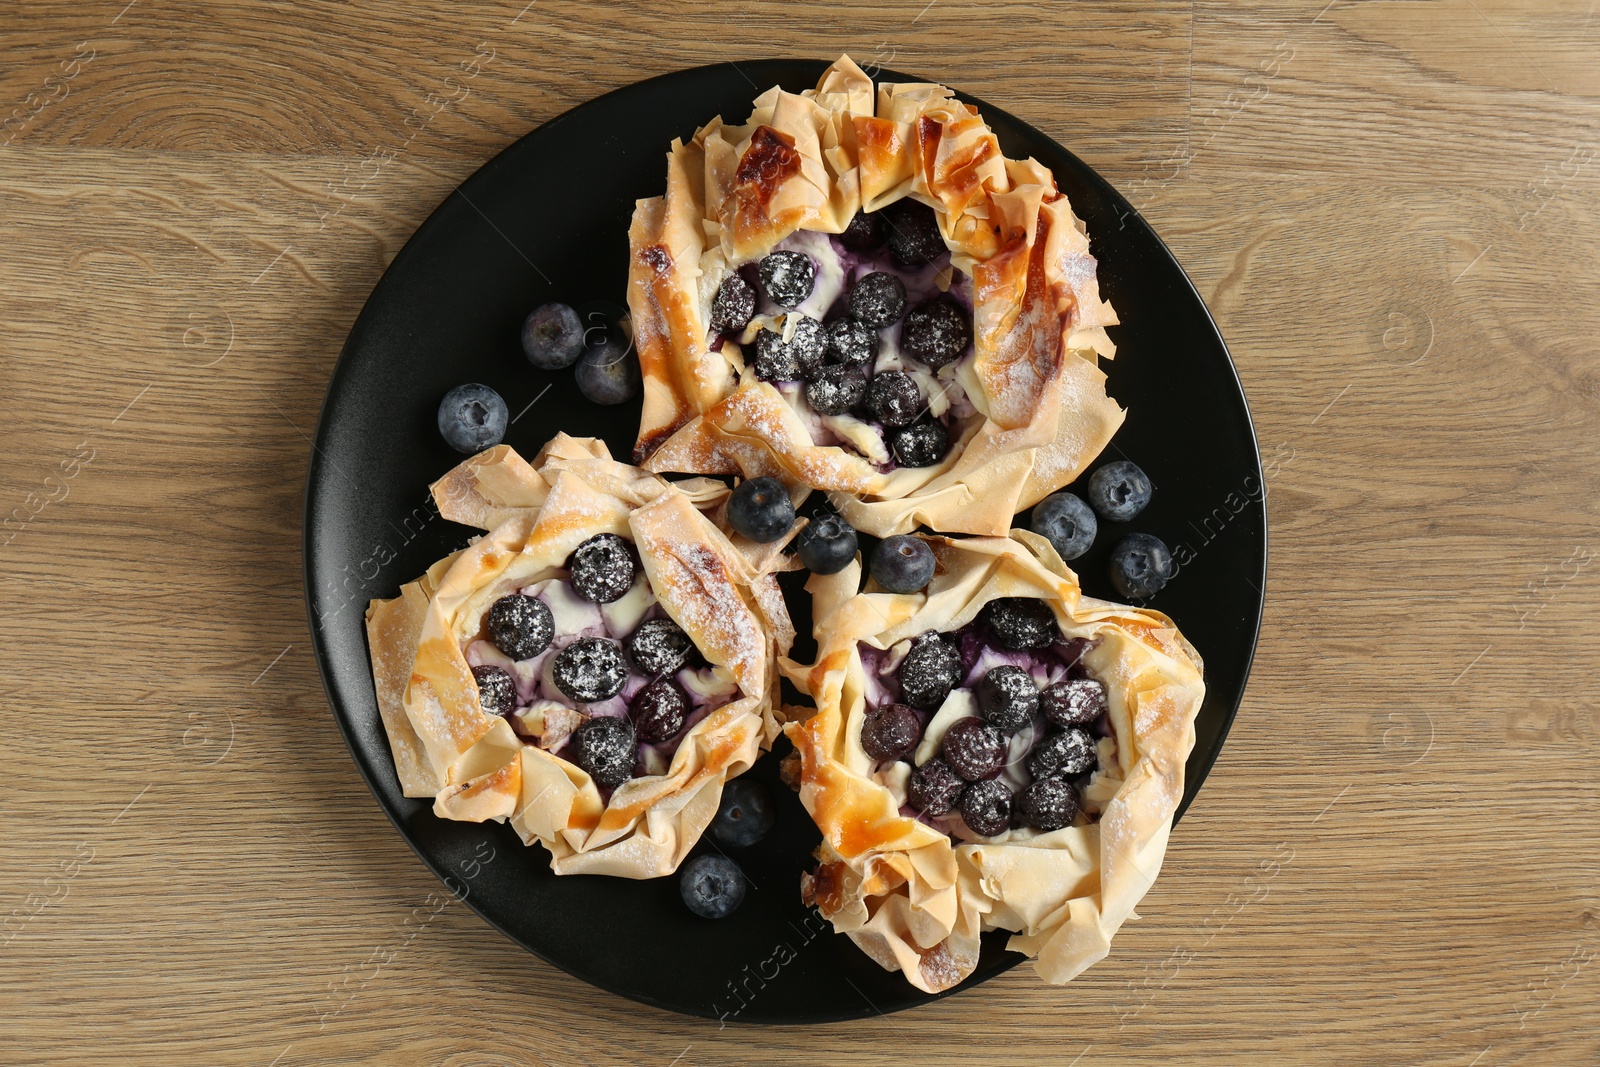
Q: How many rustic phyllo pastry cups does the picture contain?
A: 3